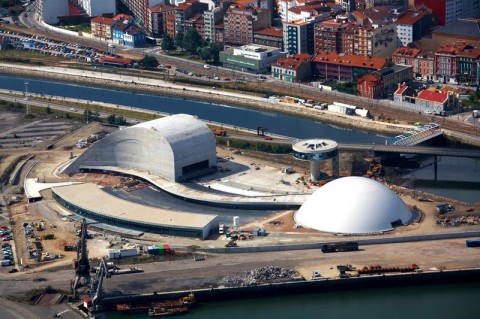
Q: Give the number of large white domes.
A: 1